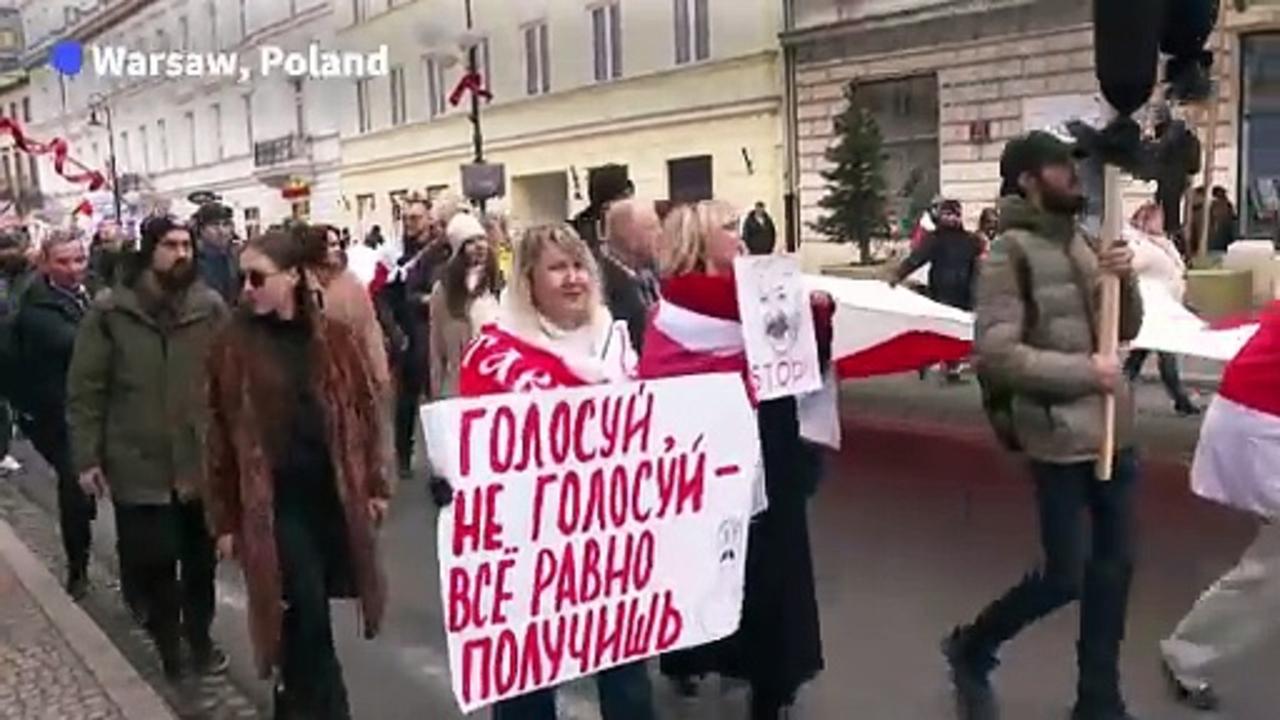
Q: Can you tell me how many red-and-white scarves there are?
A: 2